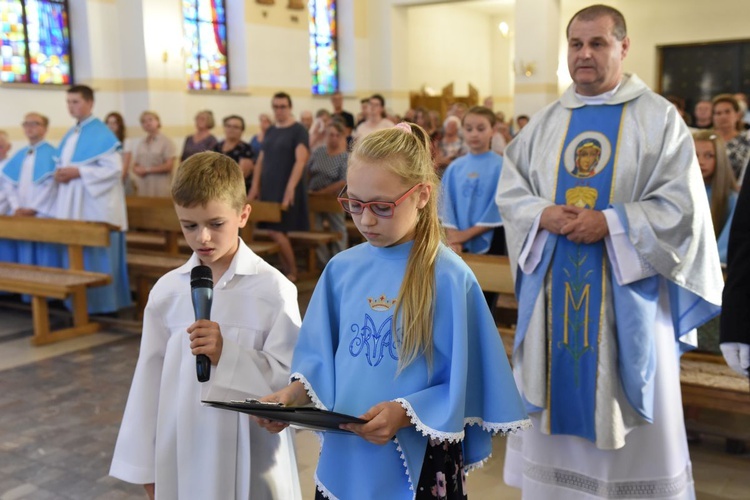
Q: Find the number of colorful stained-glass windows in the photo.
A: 3